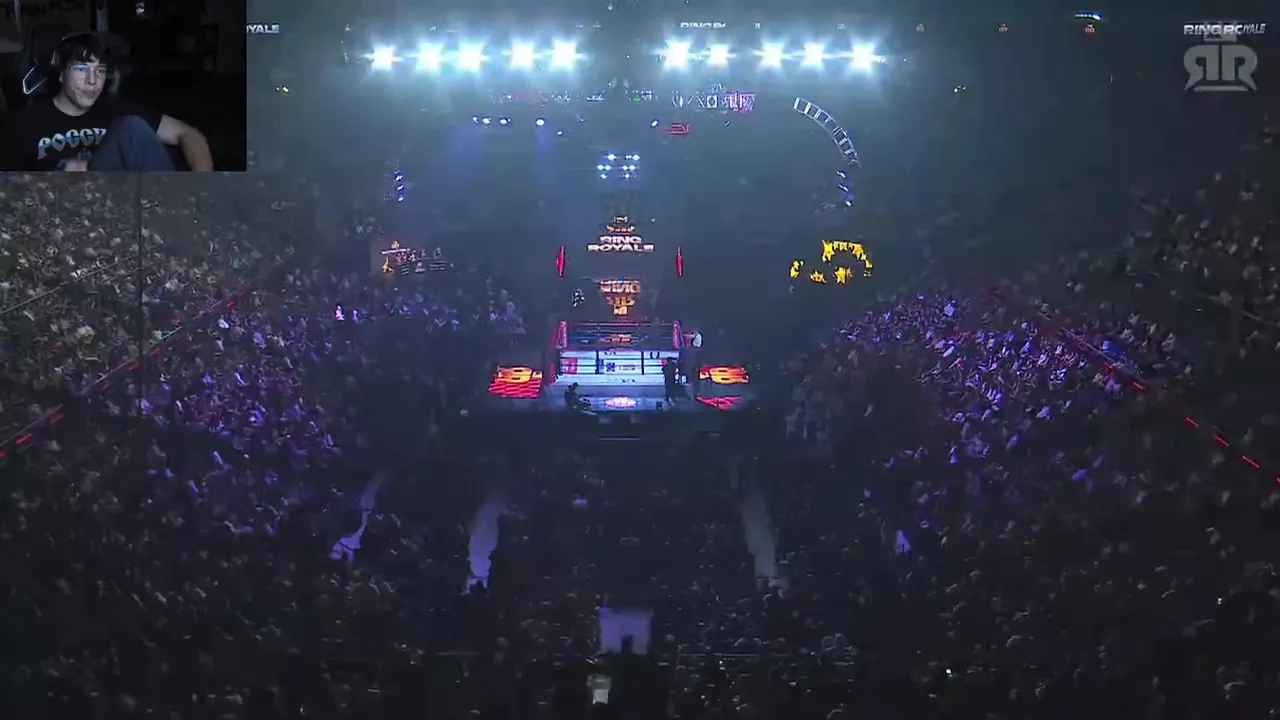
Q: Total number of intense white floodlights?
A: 10